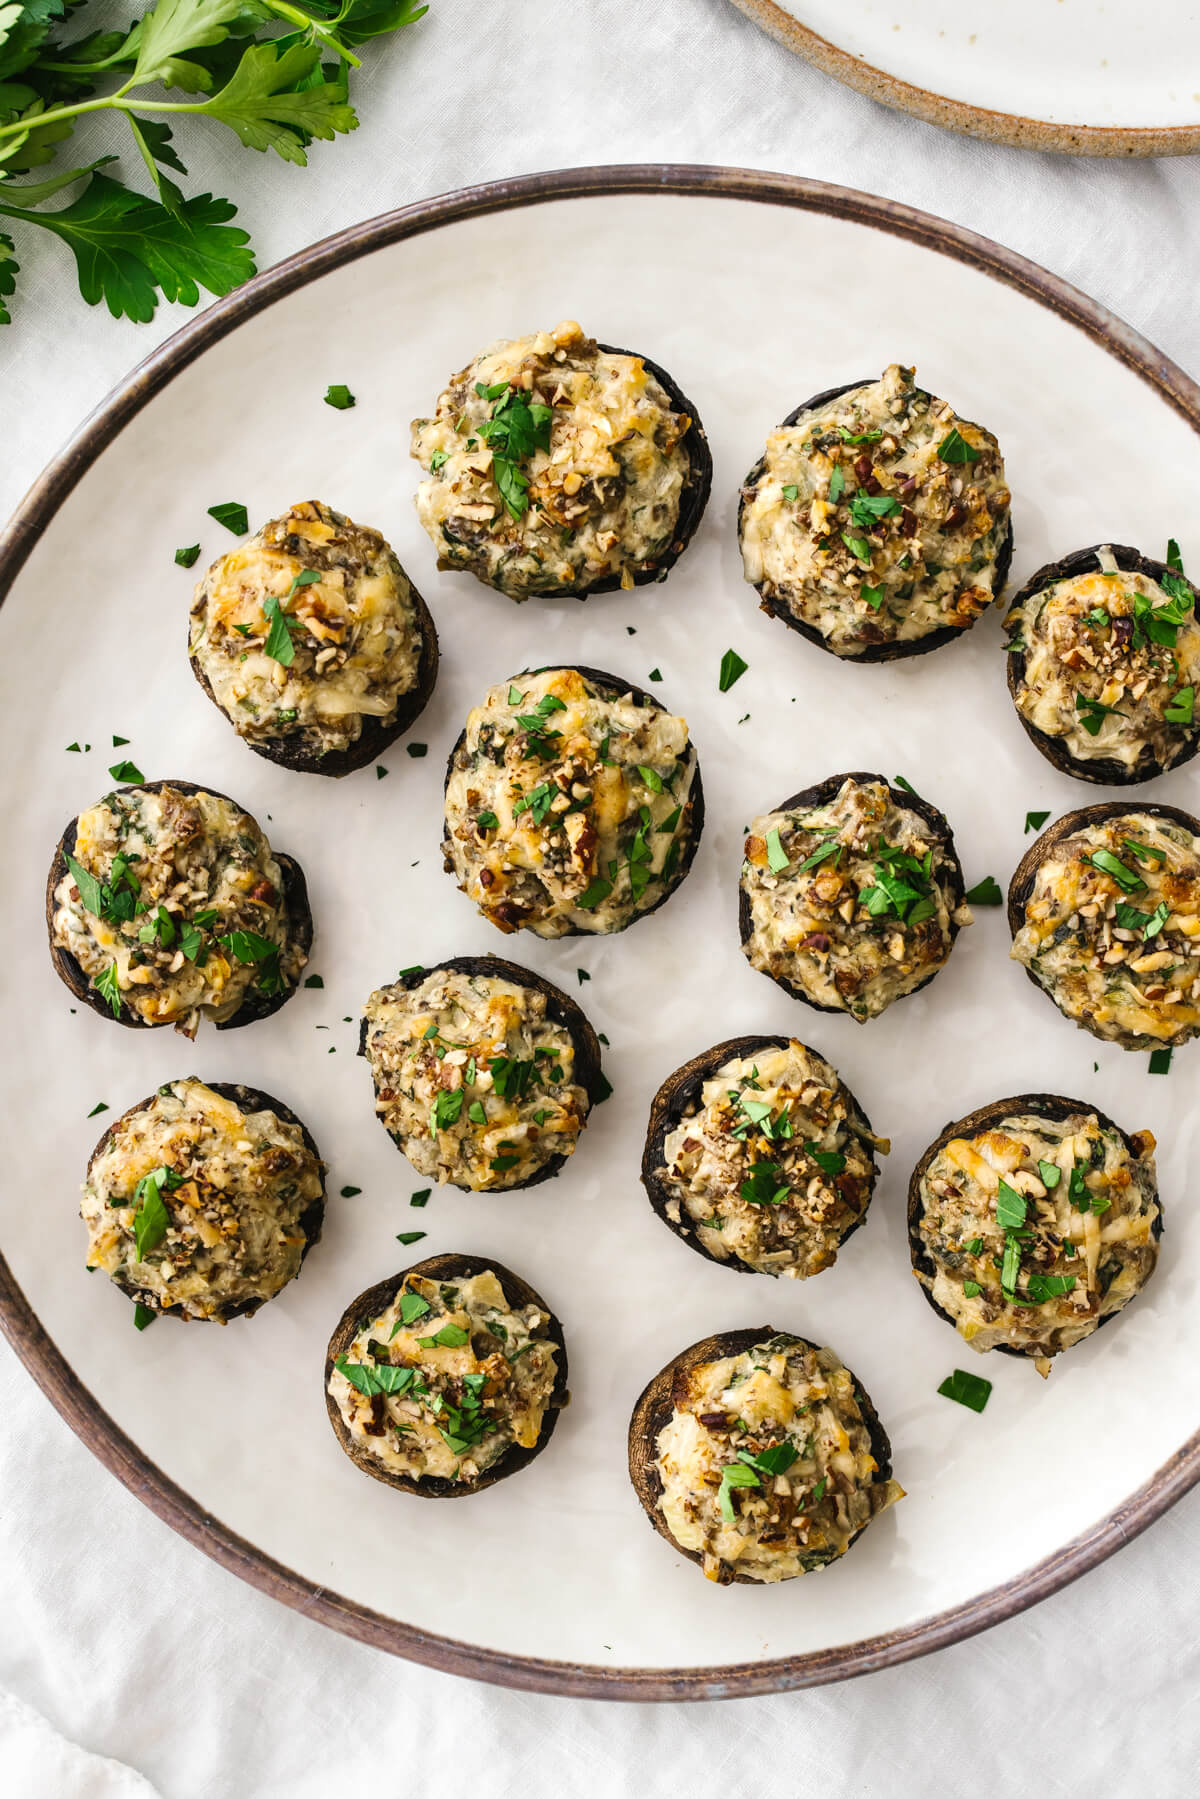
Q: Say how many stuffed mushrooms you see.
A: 14